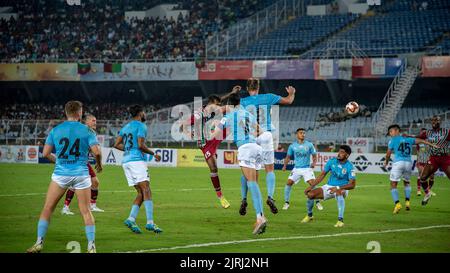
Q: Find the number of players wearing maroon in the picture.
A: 4